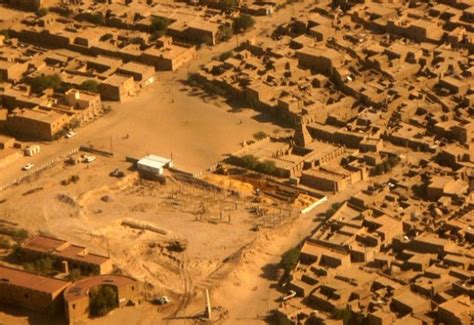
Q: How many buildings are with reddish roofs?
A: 3